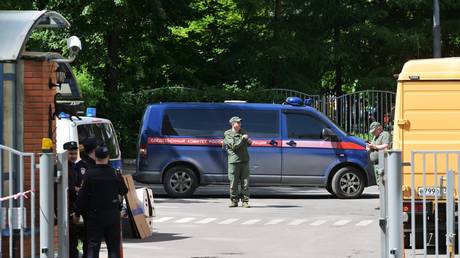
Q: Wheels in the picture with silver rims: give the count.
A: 2